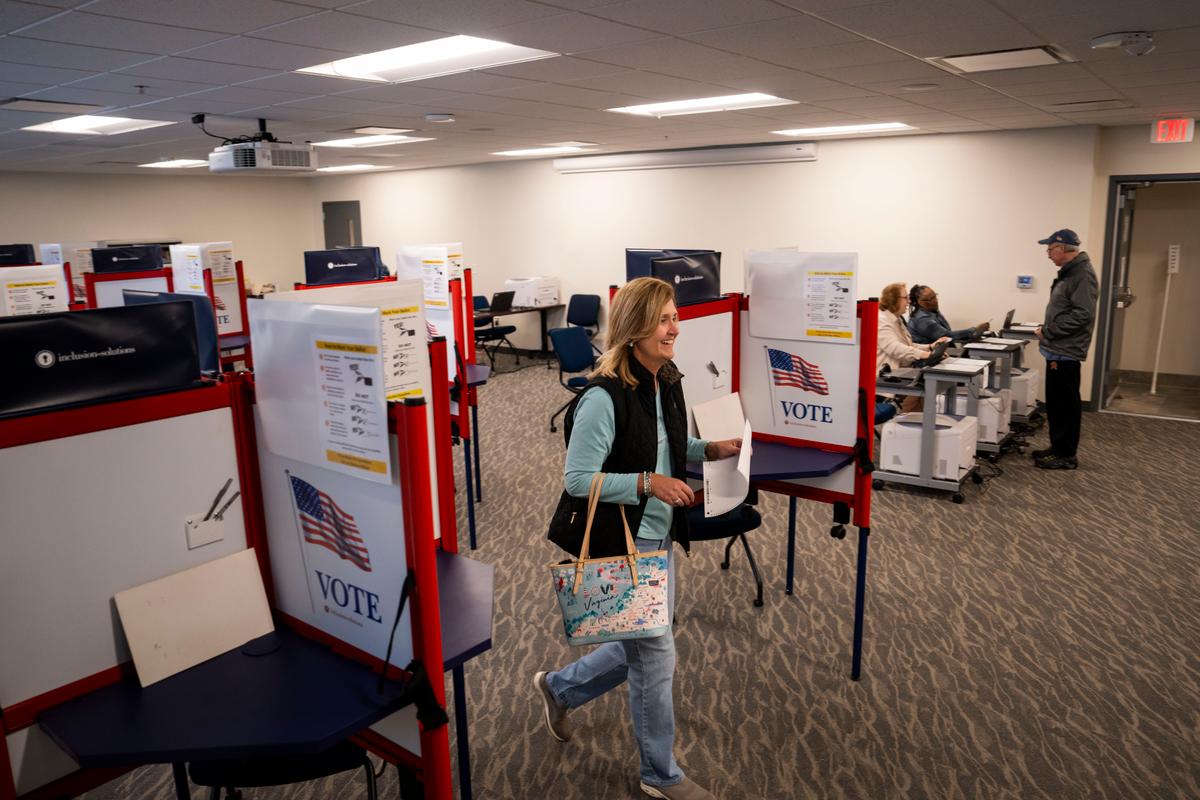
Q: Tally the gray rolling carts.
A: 3